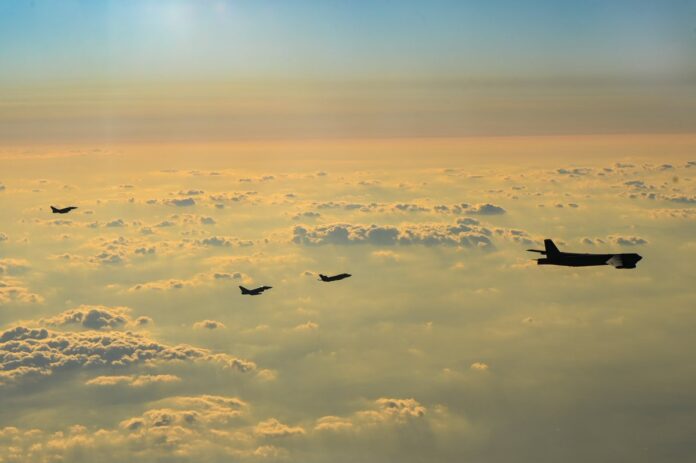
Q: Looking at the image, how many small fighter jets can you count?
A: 3